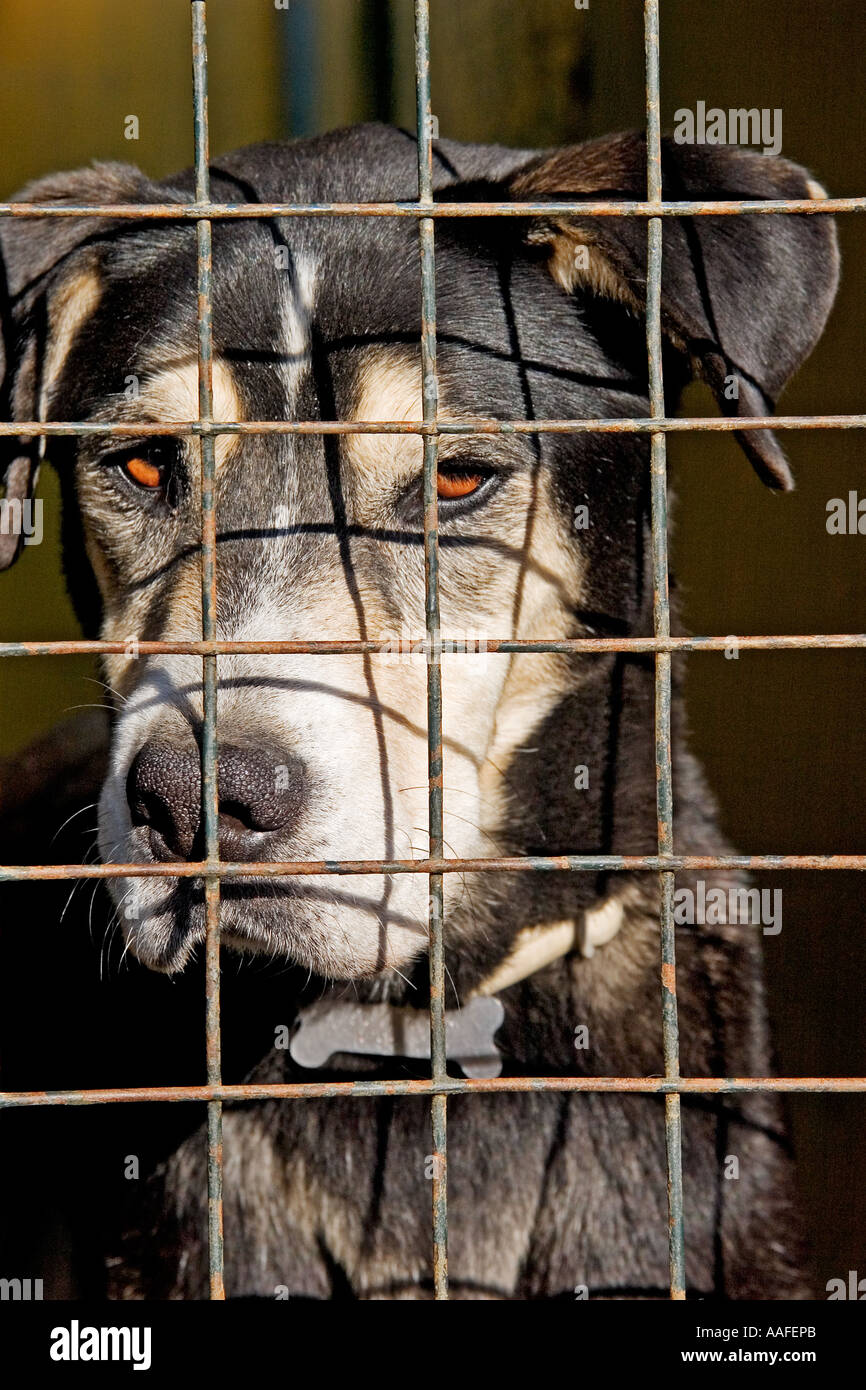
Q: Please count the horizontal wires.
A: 5